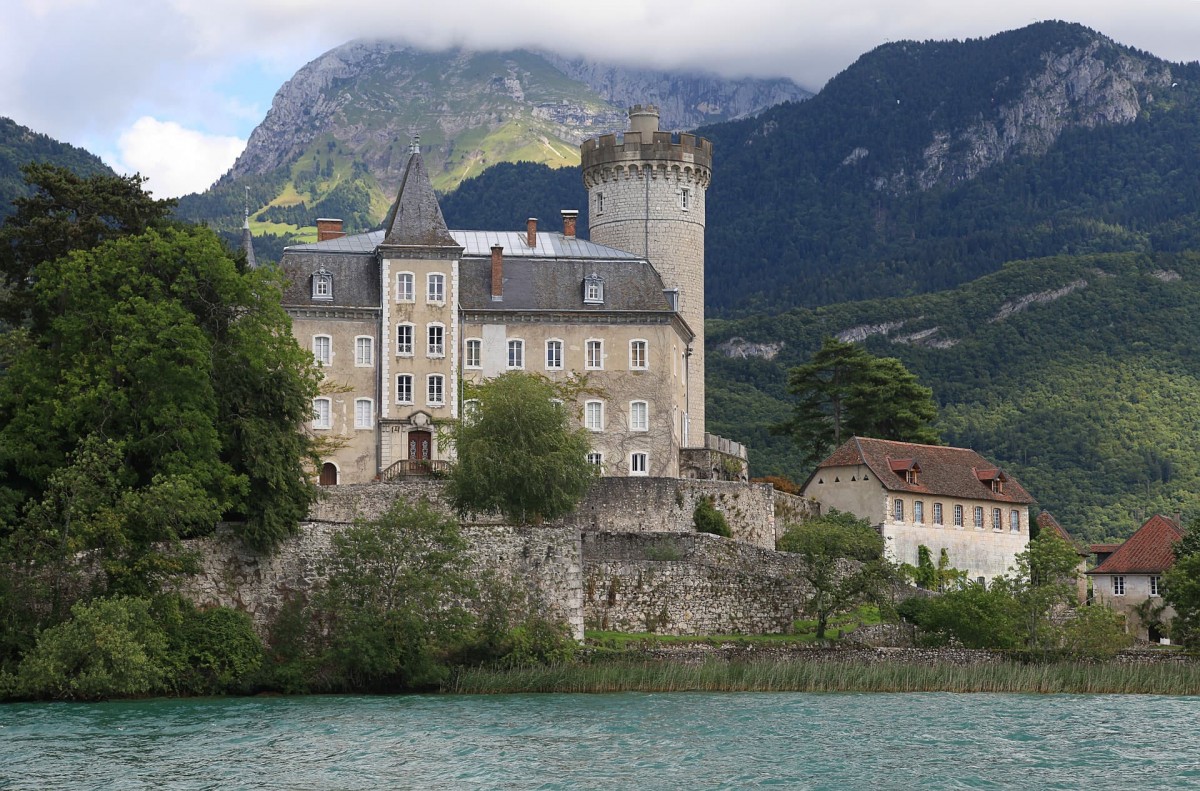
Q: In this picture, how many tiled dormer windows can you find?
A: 2